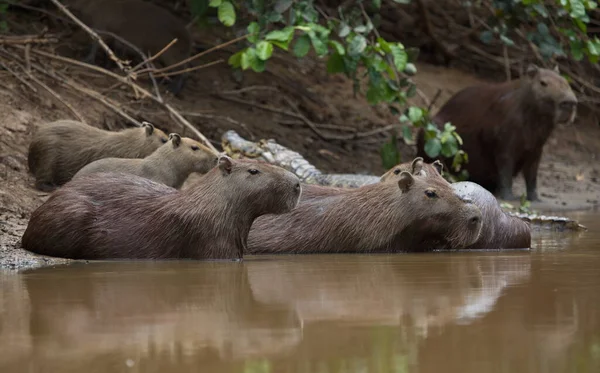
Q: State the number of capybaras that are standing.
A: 1